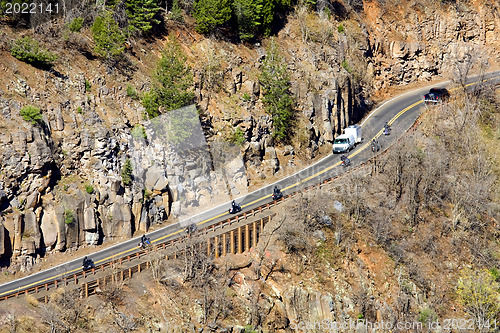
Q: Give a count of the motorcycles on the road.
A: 8